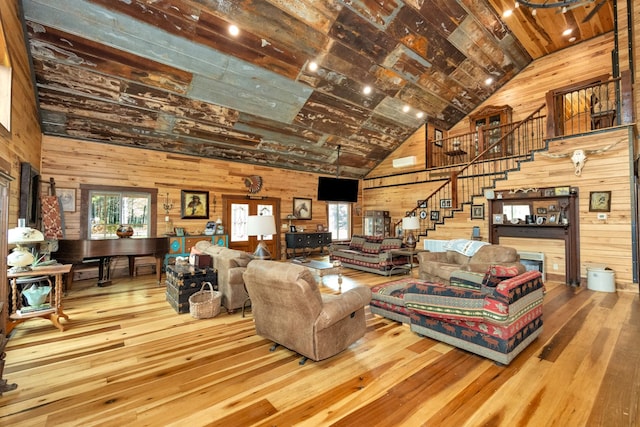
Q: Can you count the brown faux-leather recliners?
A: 1